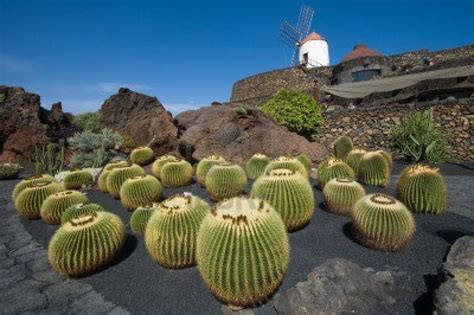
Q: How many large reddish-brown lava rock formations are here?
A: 3